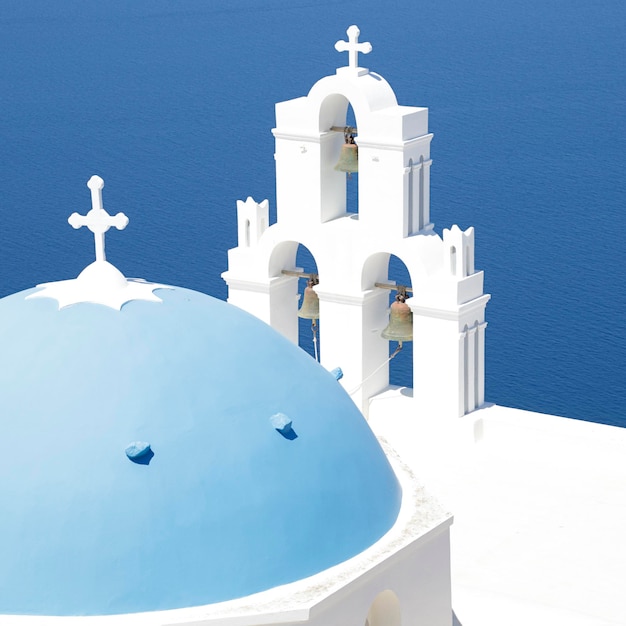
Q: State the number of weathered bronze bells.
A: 3